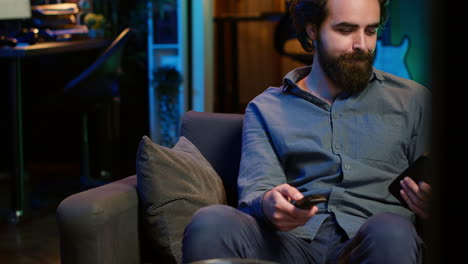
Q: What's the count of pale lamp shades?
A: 0